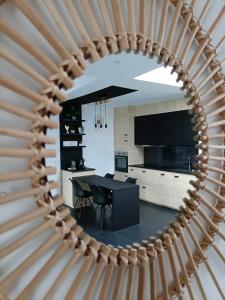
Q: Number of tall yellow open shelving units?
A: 0